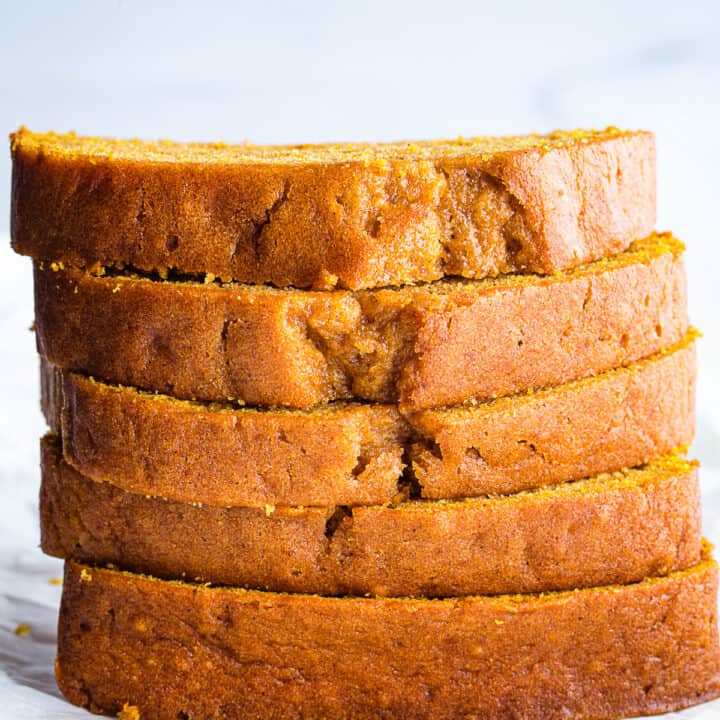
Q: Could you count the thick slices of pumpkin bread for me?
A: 5